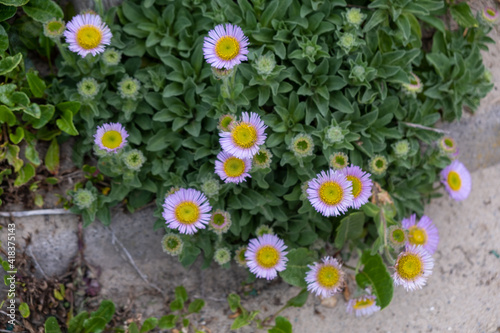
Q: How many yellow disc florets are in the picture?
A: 14